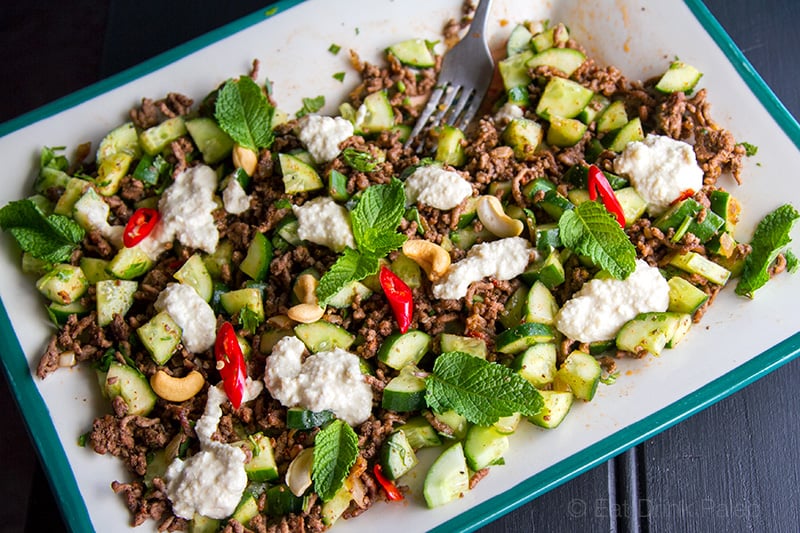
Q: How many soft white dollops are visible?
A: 10